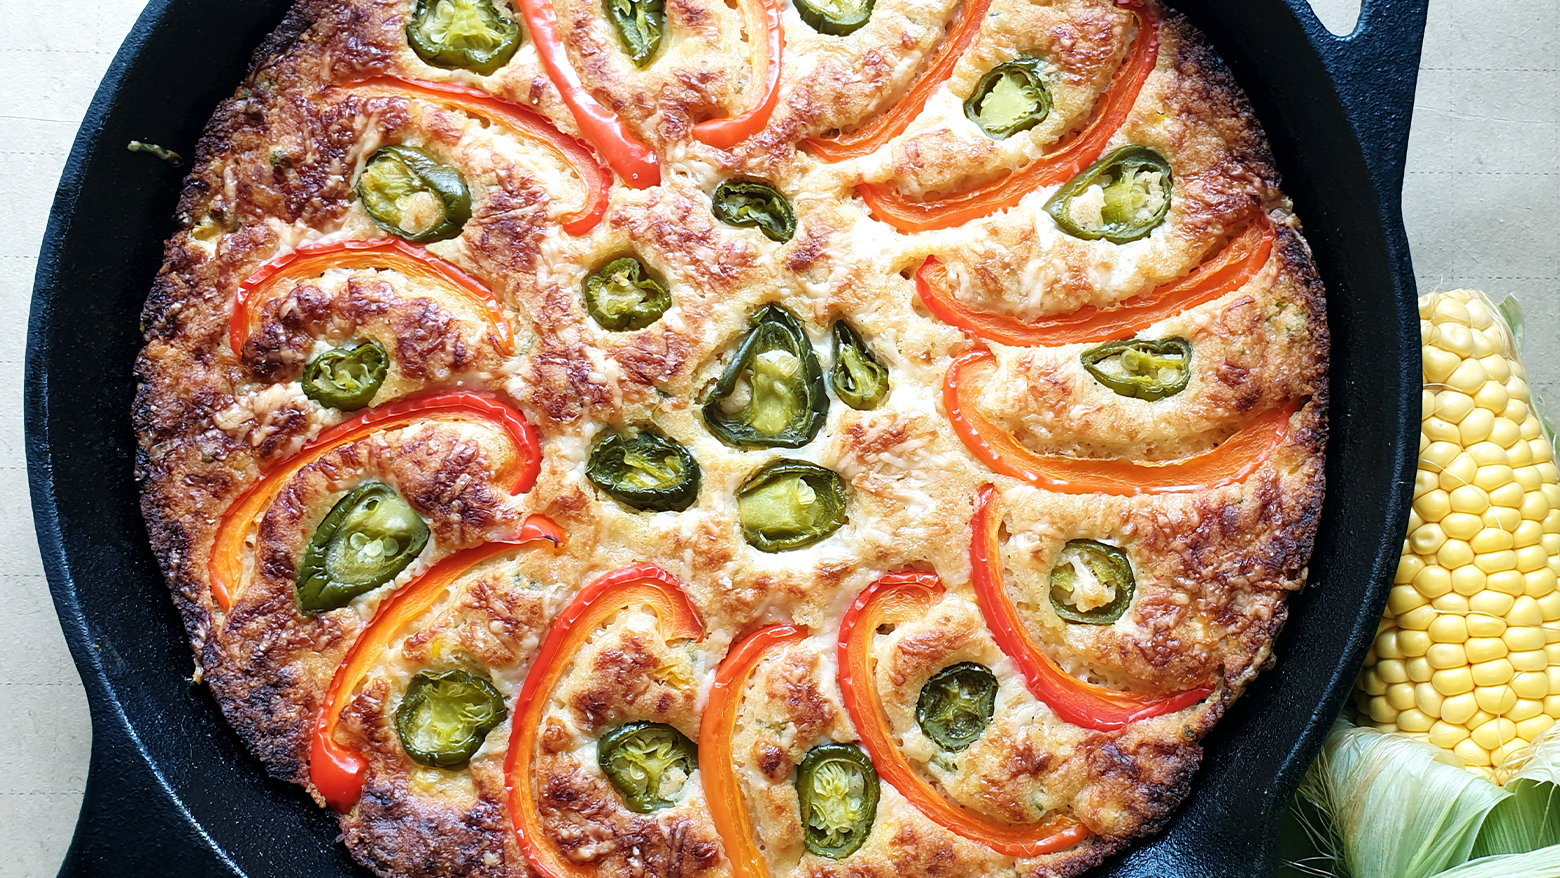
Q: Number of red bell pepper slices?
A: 14